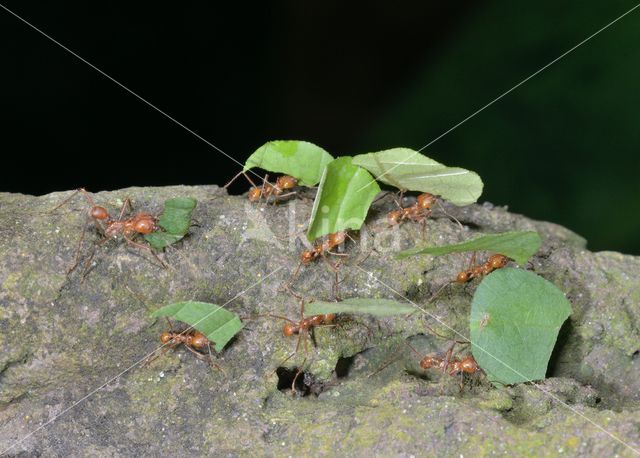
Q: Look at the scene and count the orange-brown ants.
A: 8